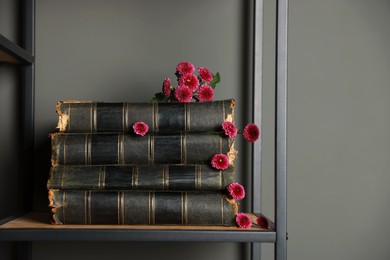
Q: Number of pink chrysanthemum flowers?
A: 13